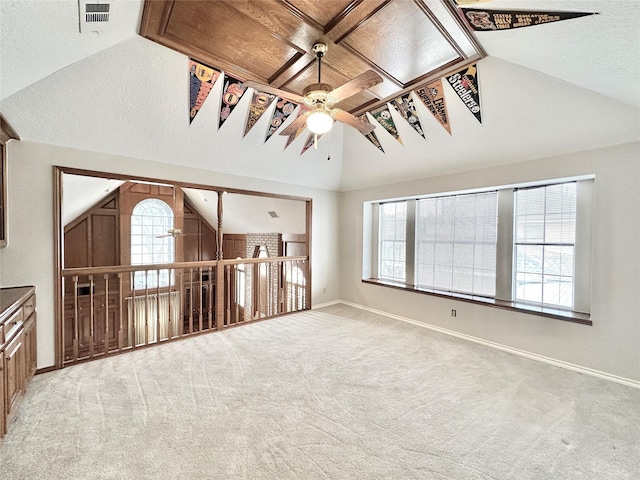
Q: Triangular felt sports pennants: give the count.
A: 12